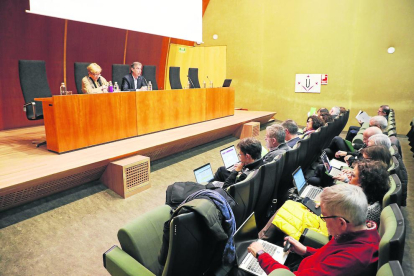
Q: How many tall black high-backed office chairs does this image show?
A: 6